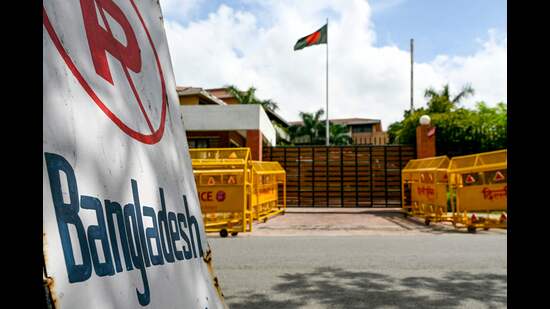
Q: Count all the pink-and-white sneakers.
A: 0